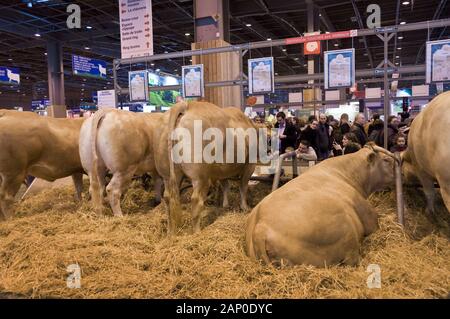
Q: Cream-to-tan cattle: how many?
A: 5